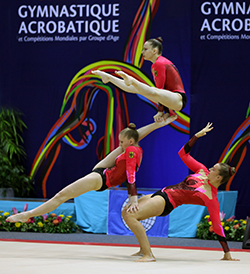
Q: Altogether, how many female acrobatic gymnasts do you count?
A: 3